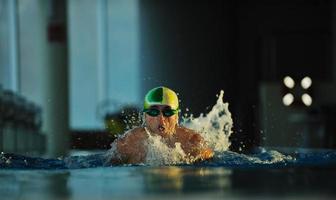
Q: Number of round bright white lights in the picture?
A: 4